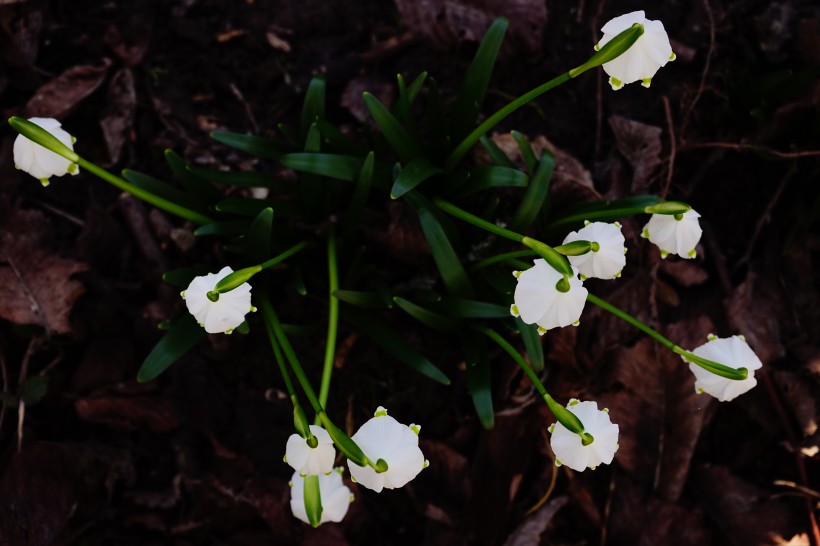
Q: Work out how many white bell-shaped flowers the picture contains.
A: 11